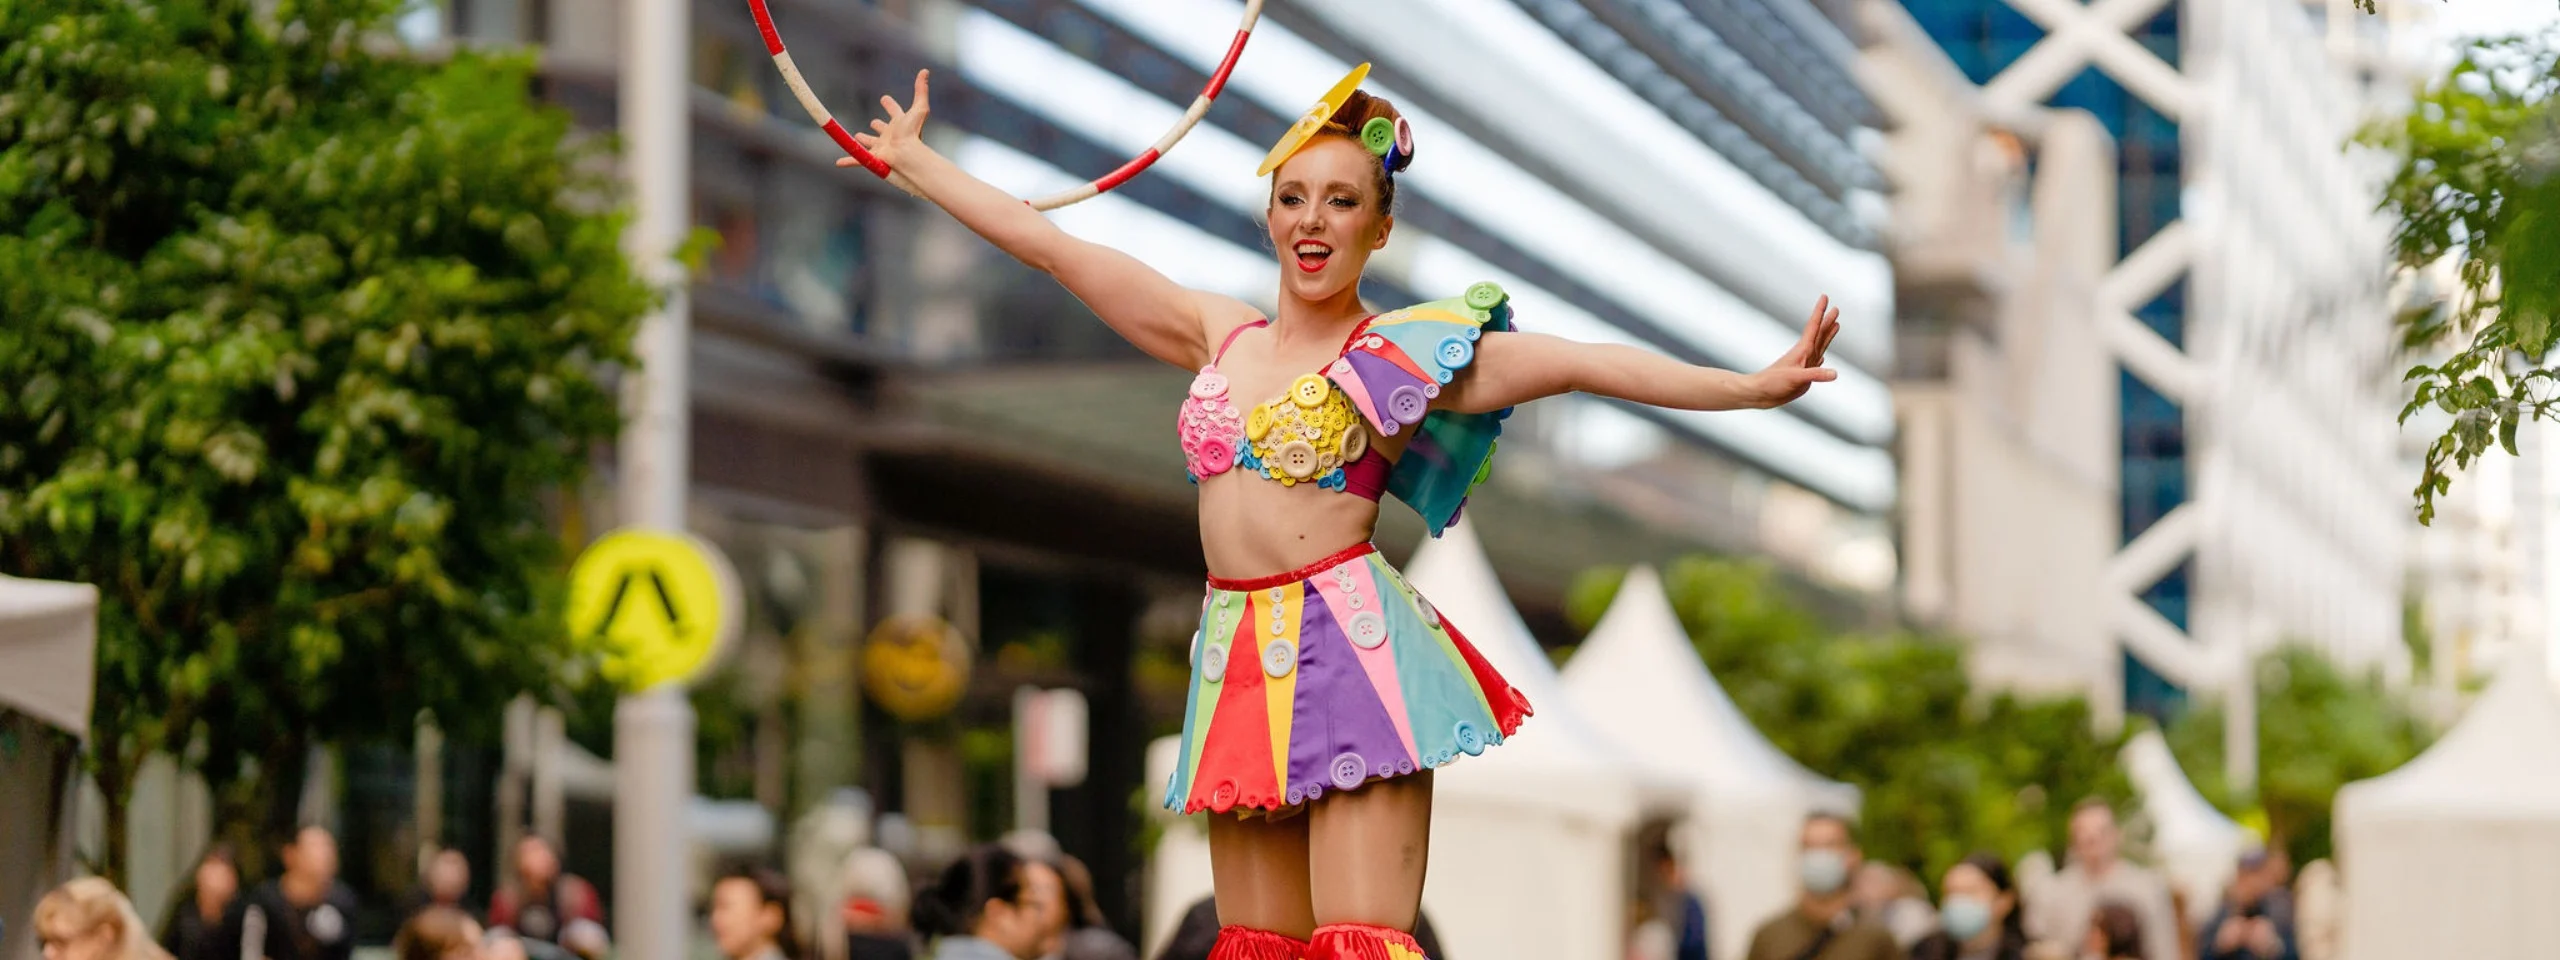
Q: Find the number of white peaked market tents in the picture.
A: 4